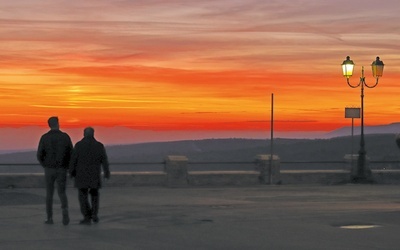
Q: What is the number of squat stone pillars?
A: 3